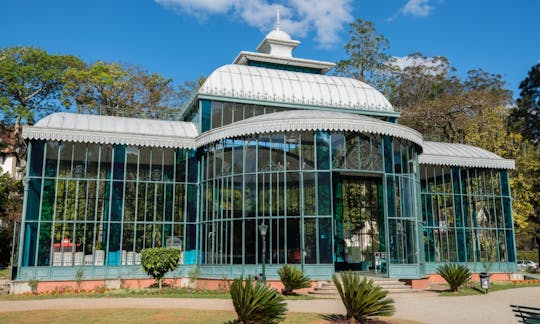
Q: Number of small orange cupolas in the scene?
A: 0